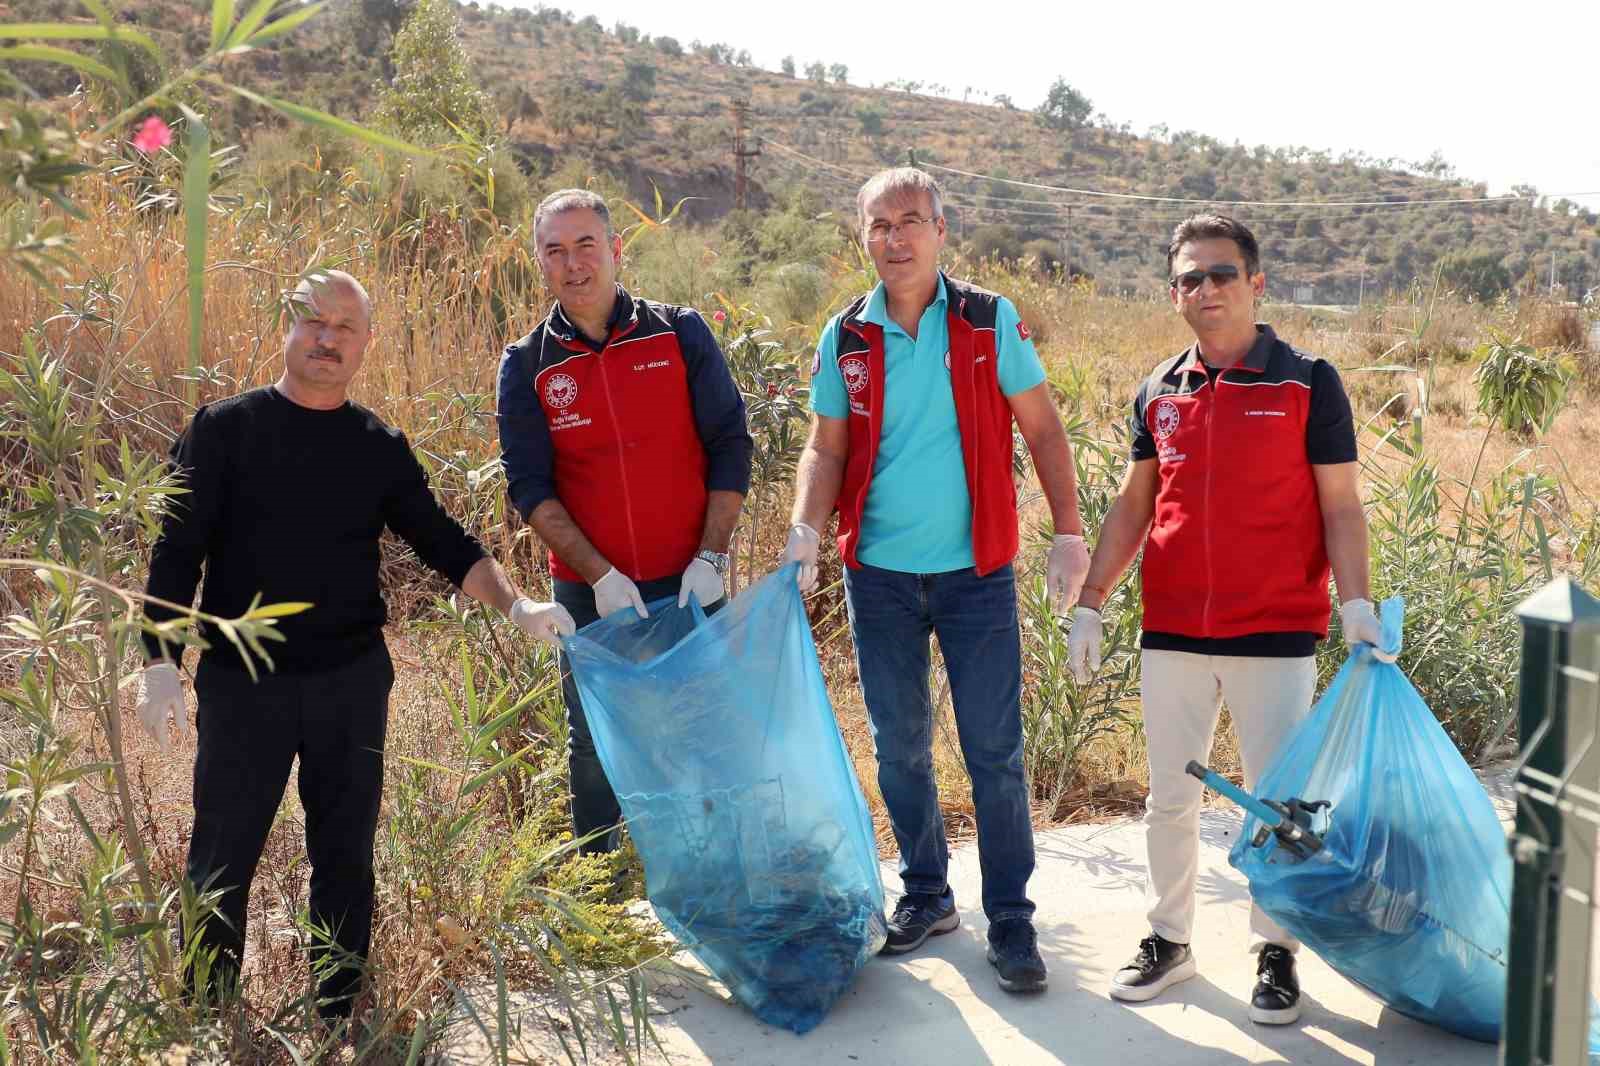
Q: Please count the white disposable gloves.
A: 8